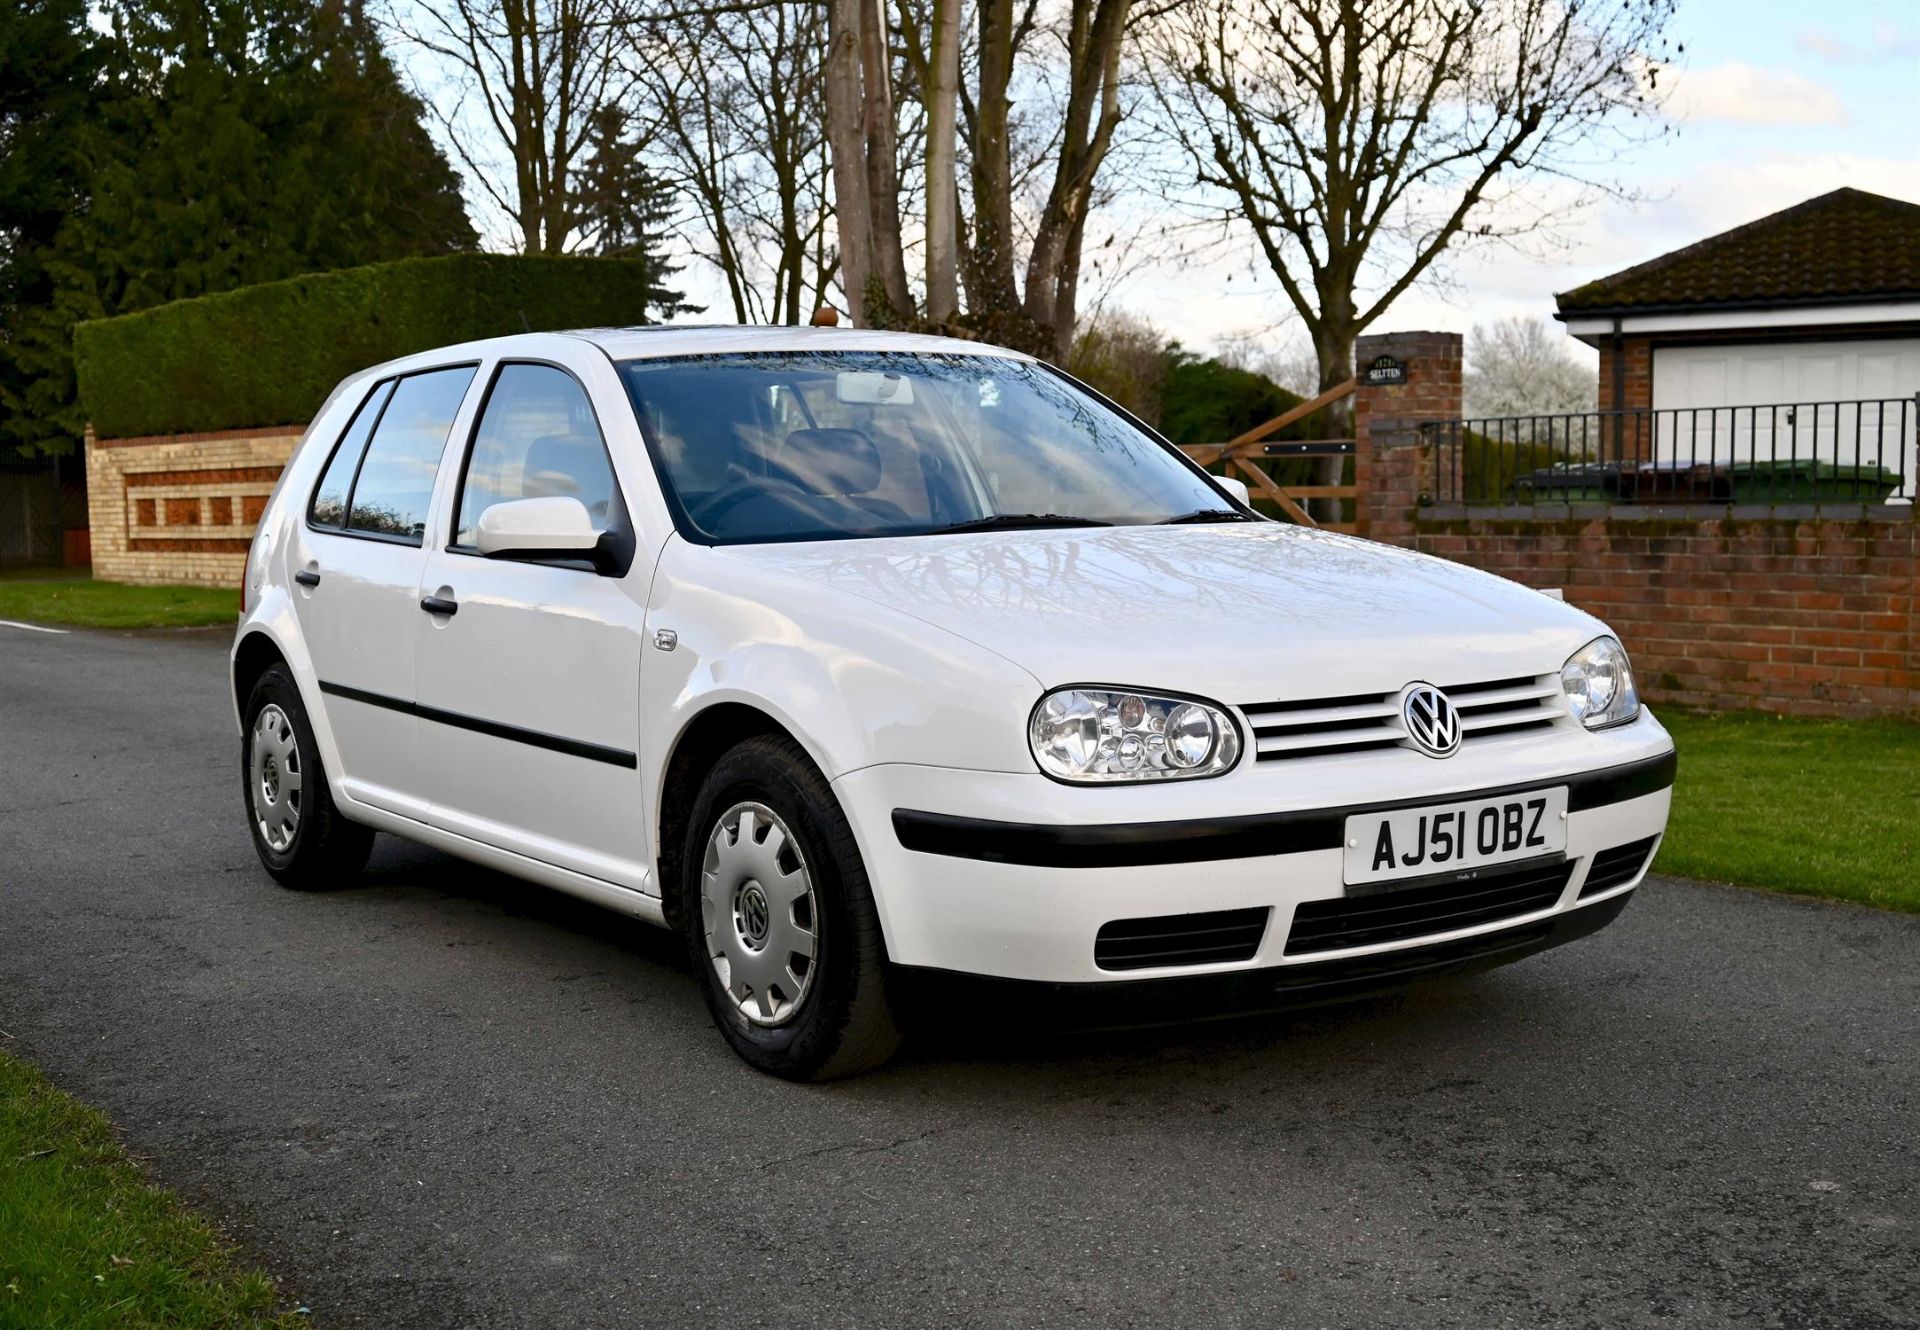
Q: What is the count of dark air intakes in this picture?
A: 3